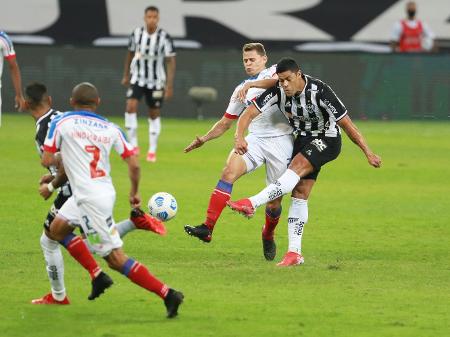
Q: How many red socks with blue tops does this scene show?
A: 4